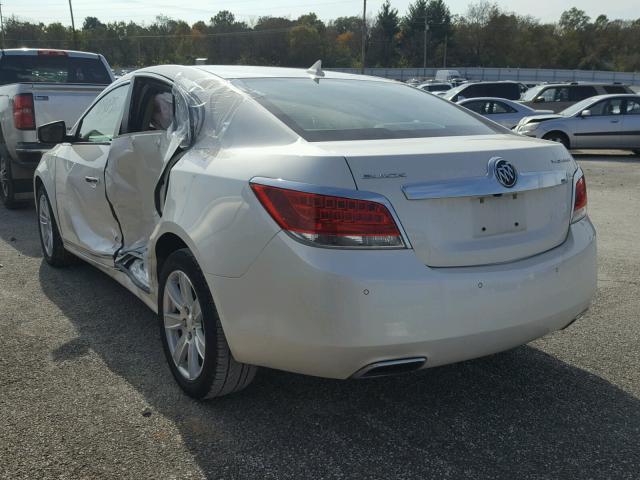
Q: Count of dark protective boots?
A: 0